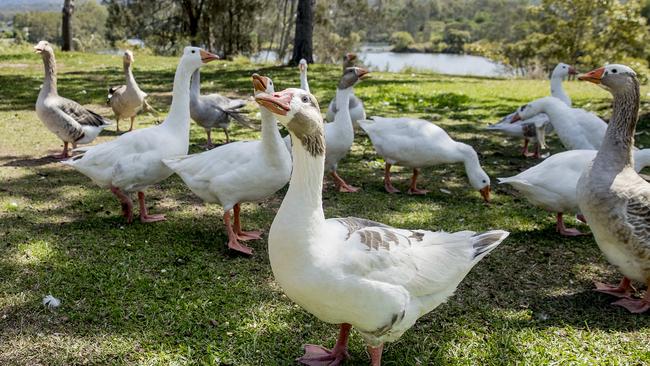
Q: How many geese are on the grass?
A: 14